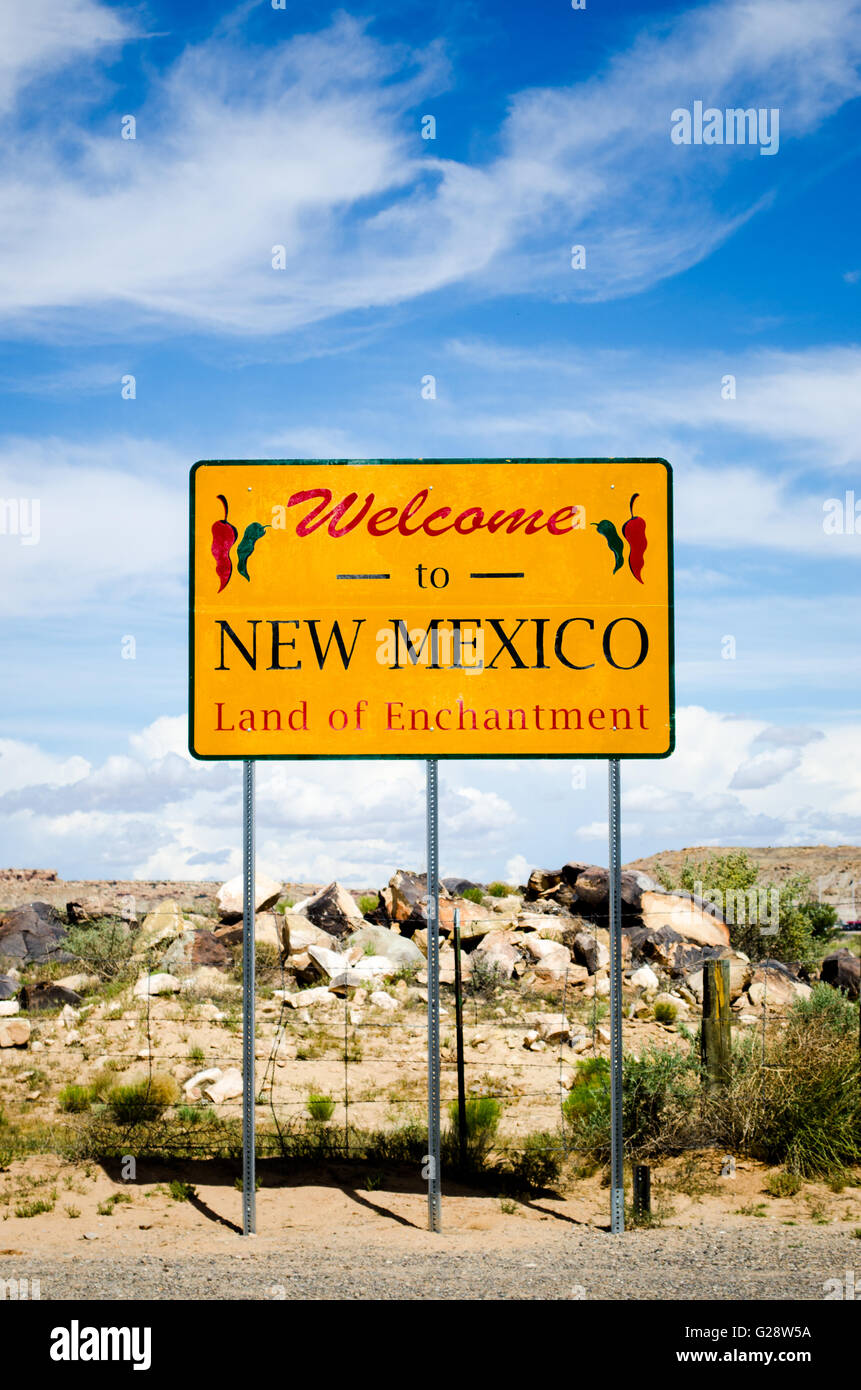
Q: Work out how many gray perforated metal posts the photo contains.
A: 3